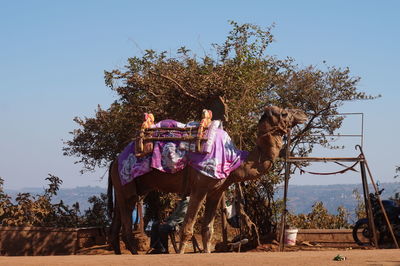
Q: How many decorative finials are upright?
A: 2